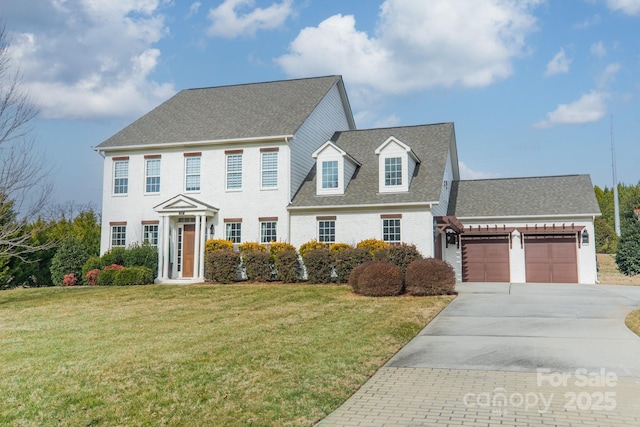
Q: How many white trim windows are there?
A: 13